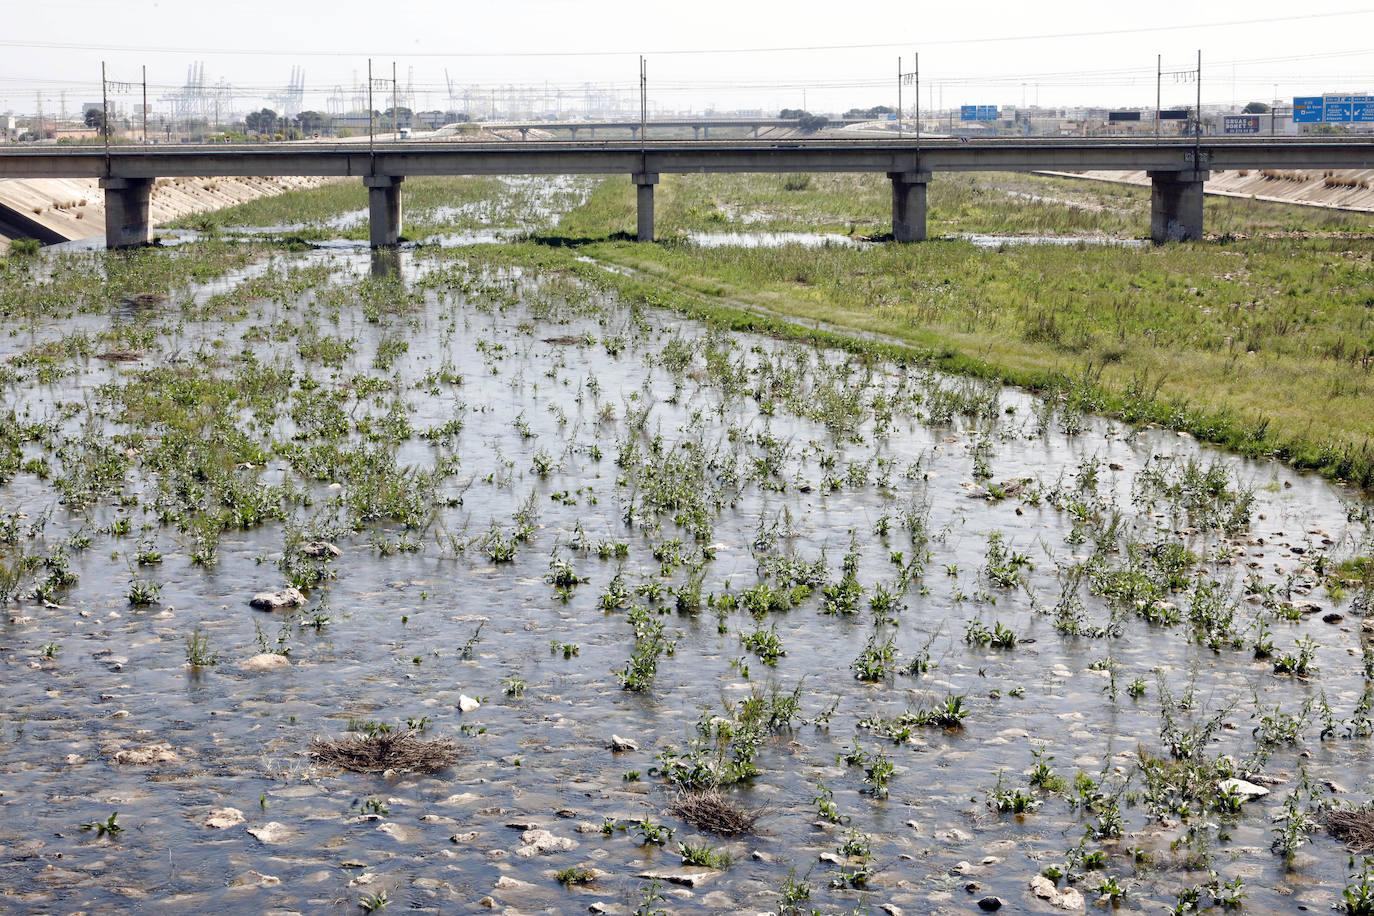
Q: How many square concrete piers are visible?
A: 5